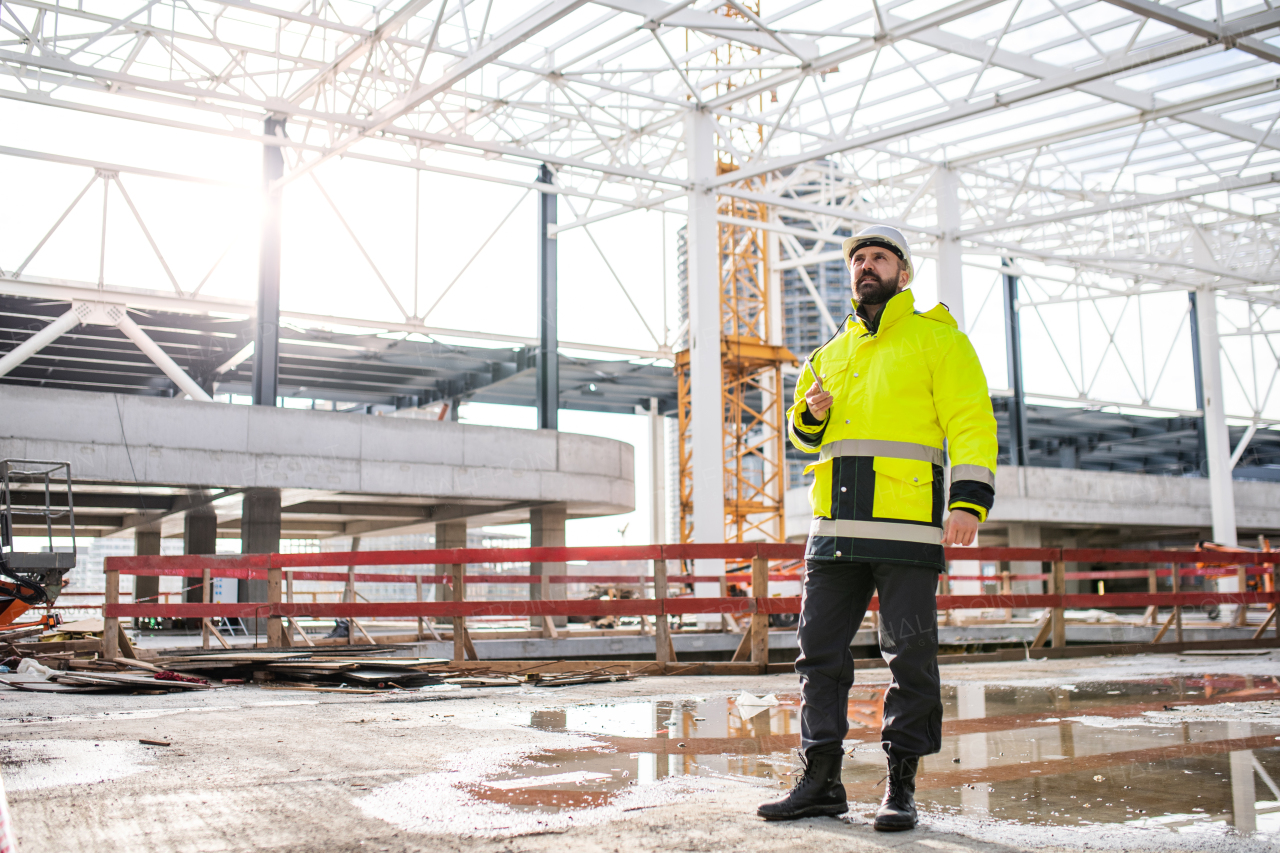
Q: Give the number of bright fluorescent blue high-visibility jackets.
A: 0